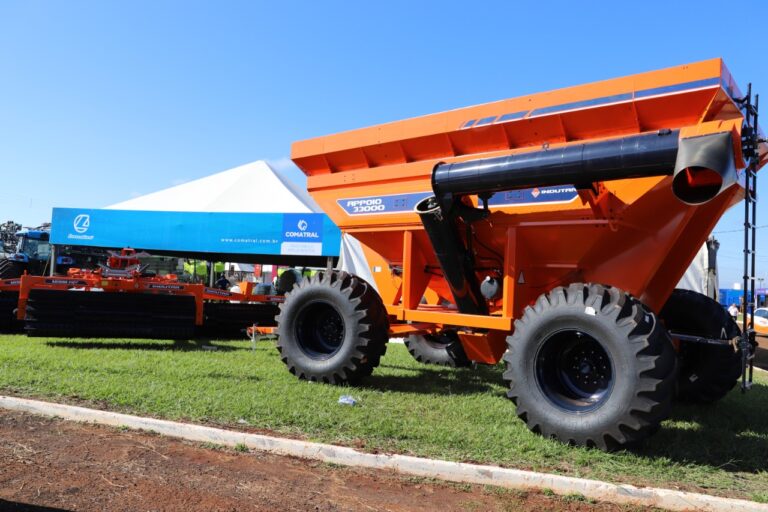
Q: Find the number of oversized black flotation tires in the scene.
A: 4